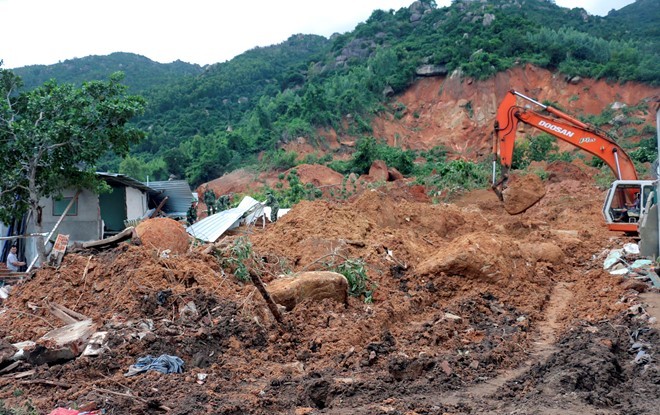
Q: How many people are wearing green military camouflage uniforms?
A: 4